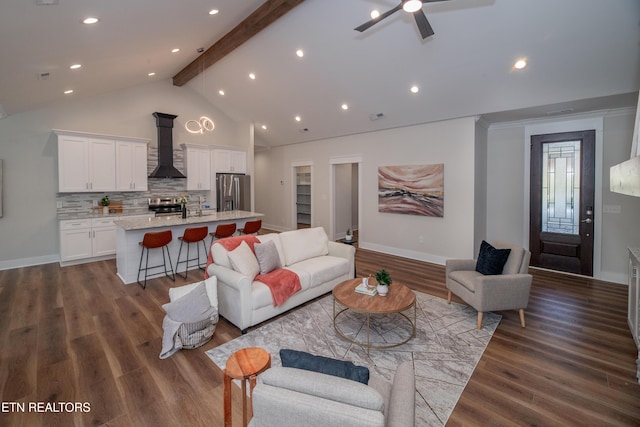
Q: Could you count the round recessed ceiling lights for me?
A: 15